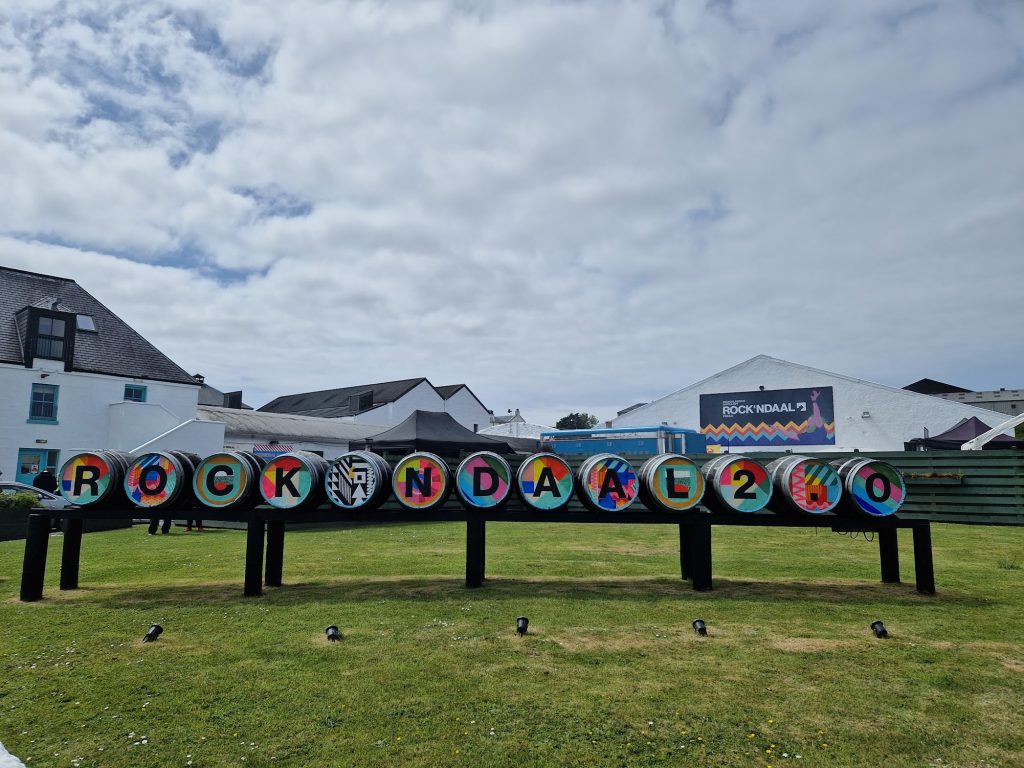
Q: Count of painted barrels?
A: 13